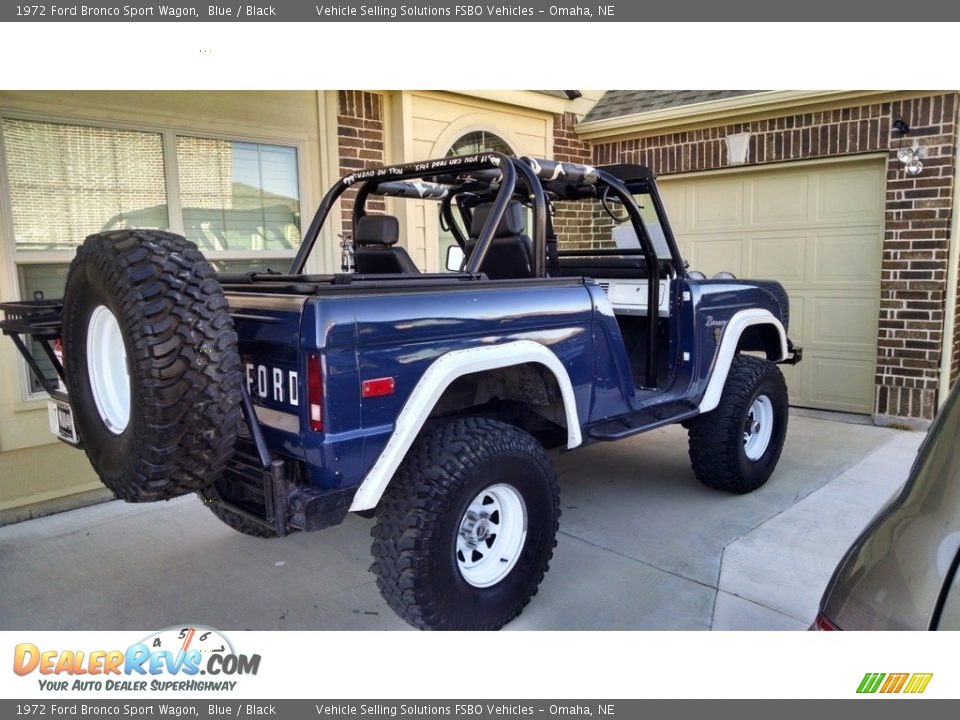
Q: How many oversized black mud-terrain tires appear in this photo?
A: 4